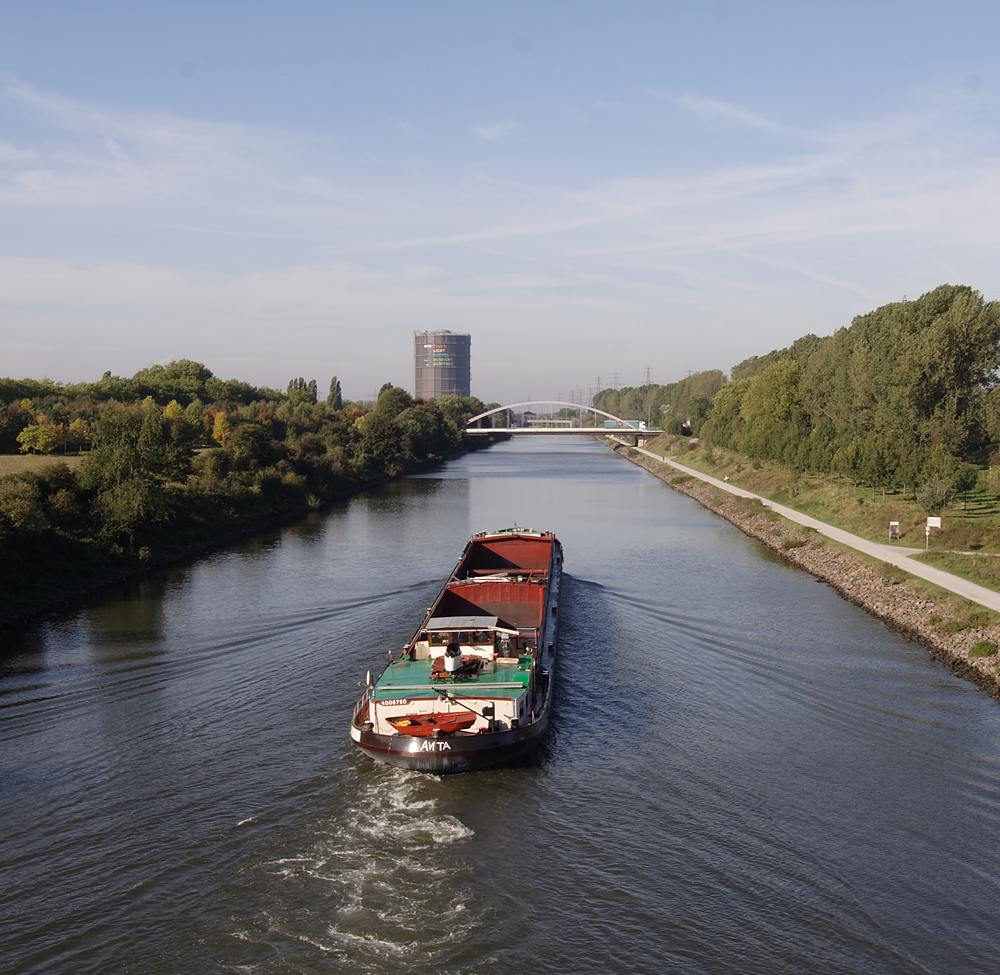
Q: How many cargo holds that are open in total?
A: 2